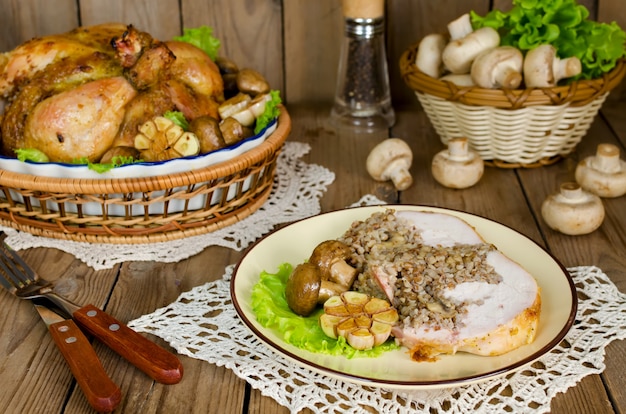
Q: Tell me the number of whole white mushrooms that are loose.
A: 4